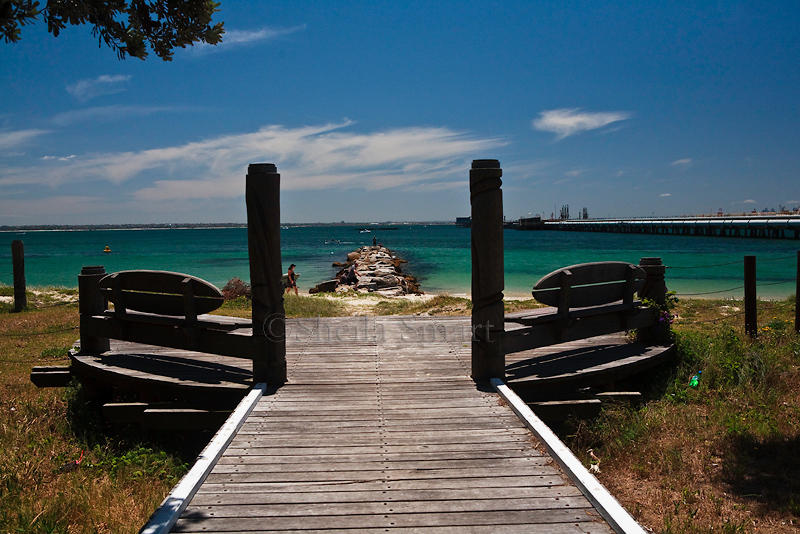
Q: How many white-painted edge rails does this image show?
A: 2